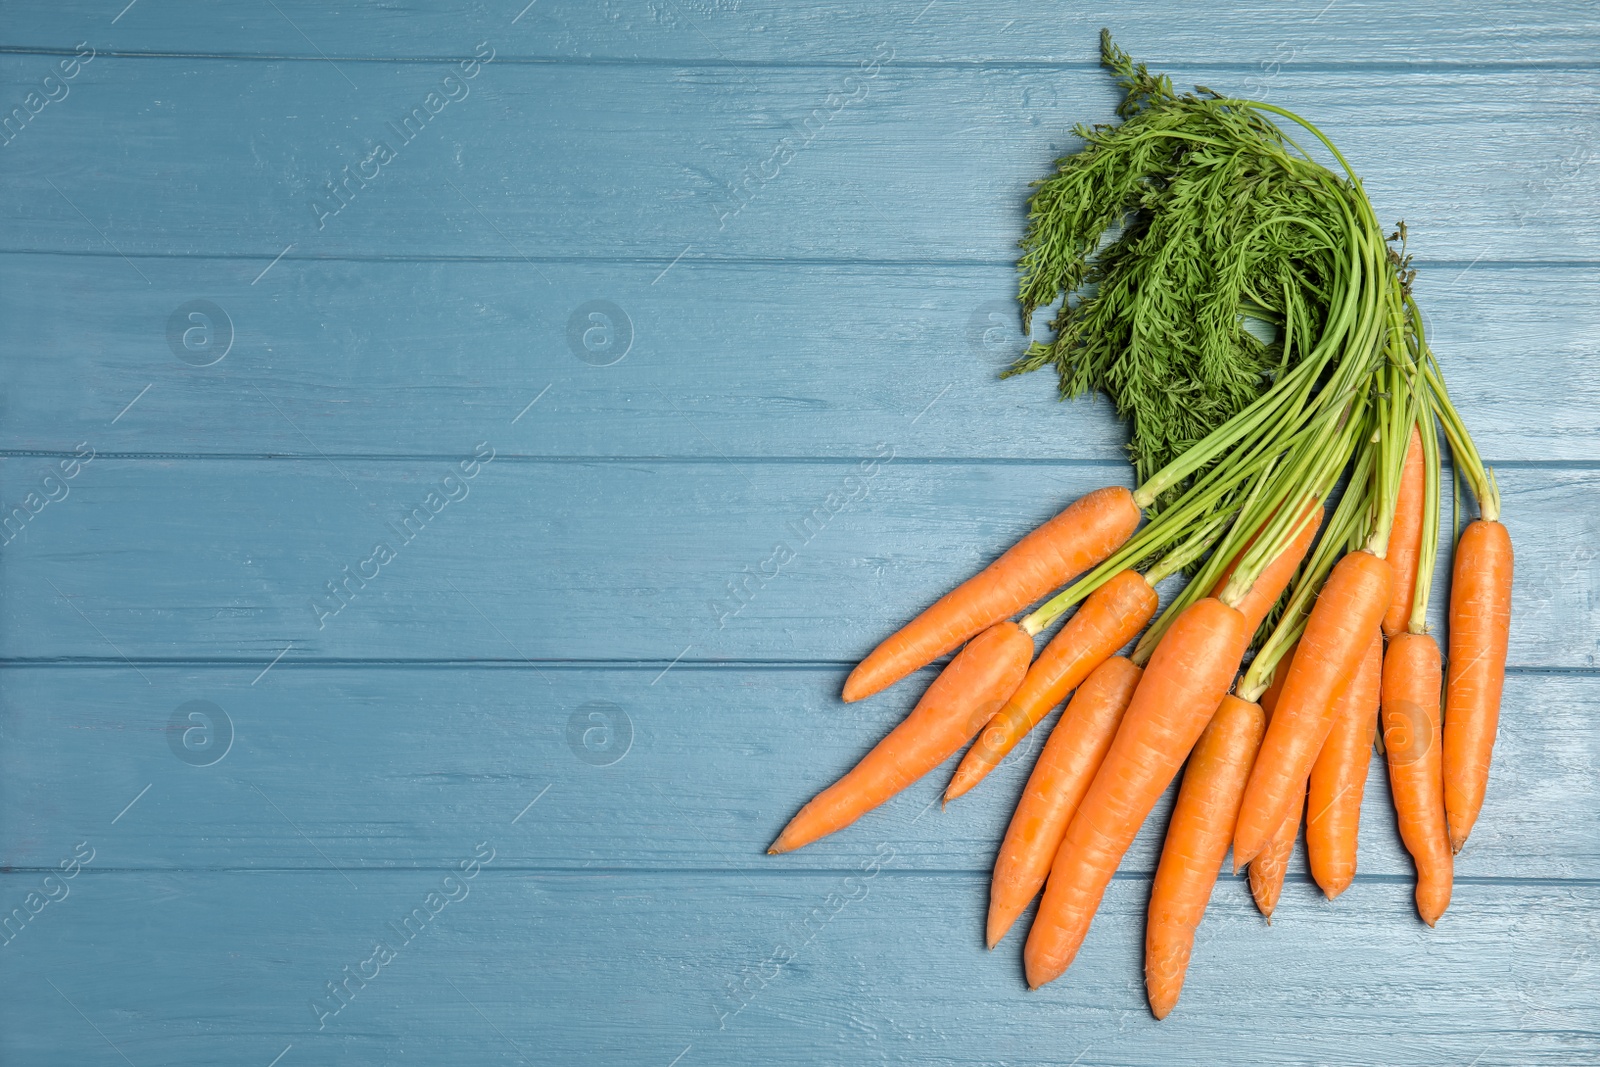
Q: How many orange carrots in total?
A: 13